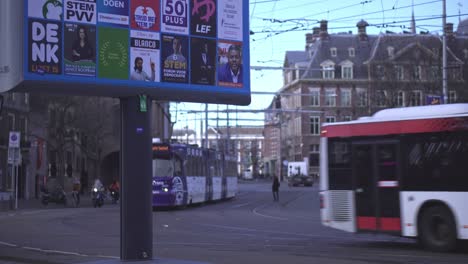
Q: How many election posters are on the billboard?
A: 14